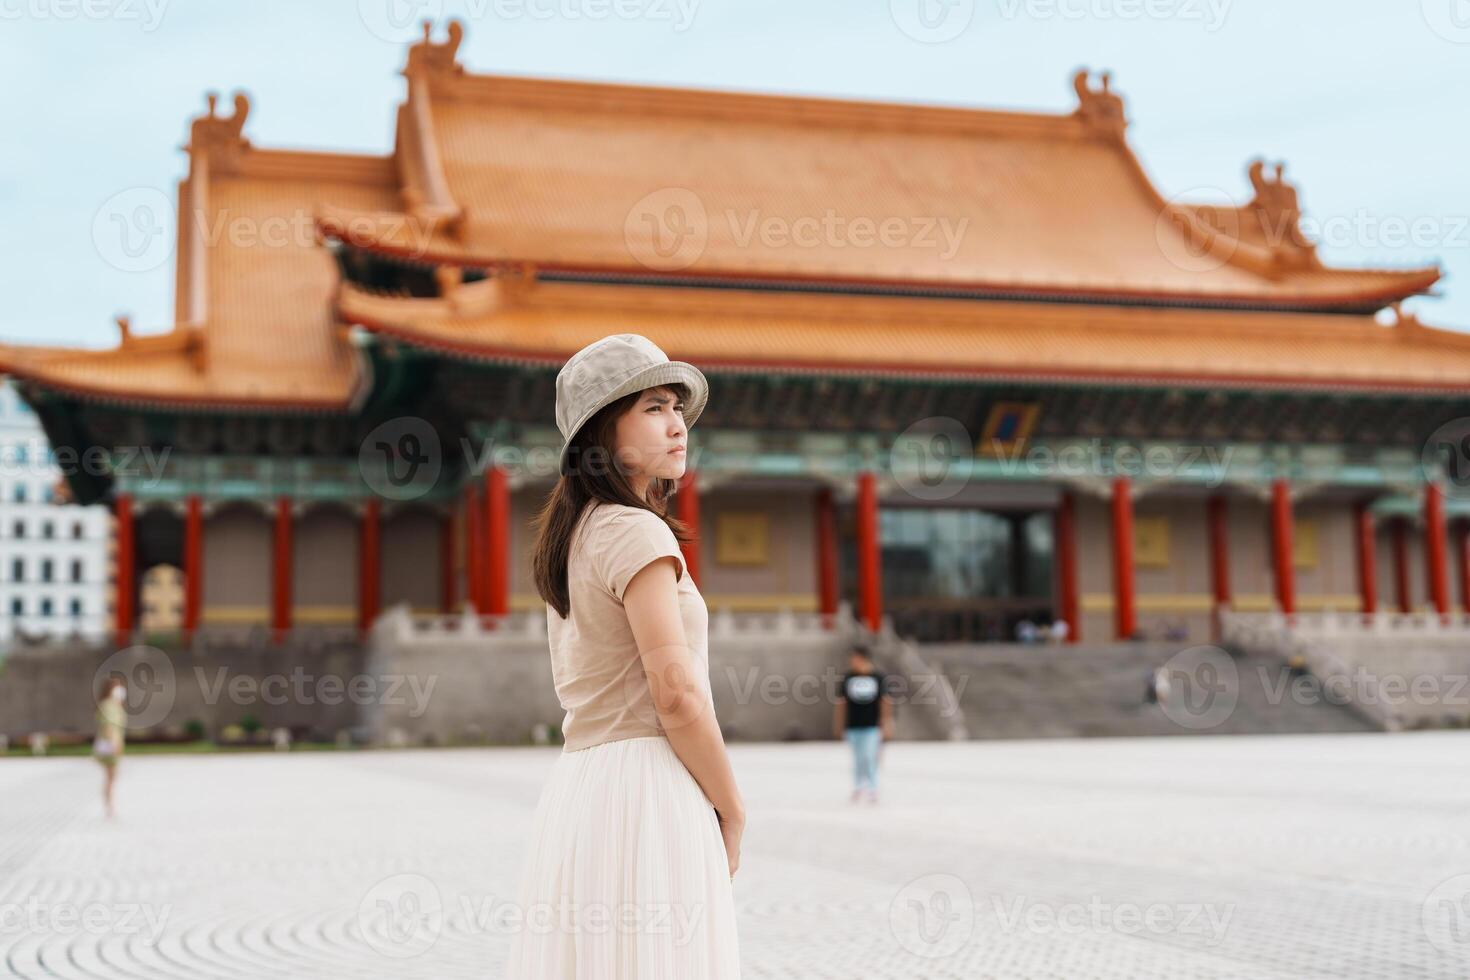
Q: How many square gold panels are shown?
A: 3